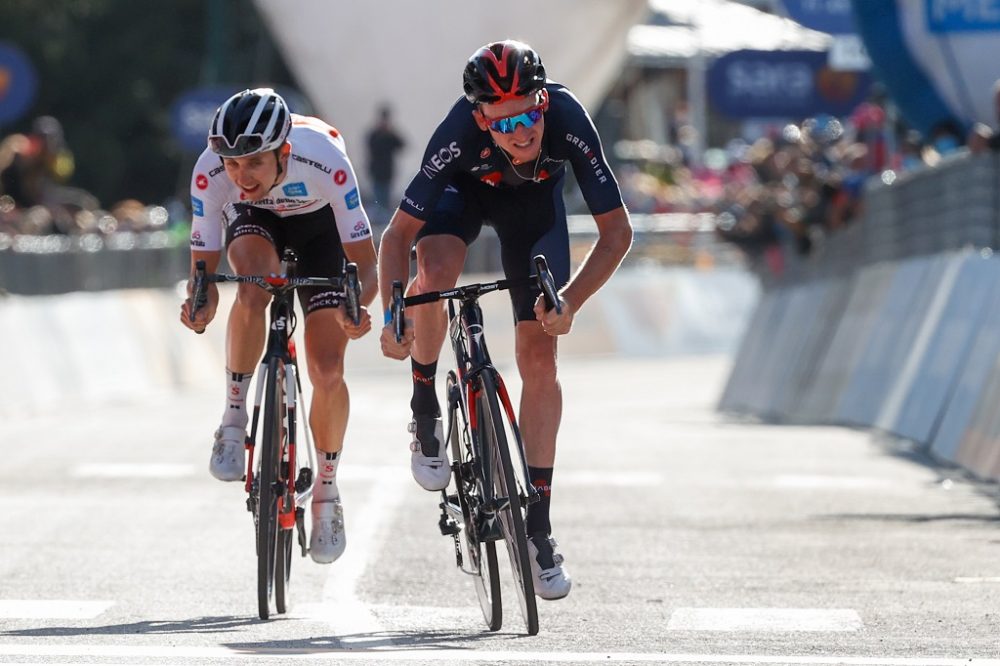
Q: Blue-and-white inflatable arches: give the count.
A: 1